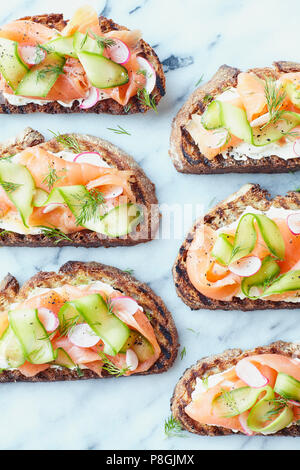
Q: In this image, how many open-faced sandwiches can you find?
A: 6